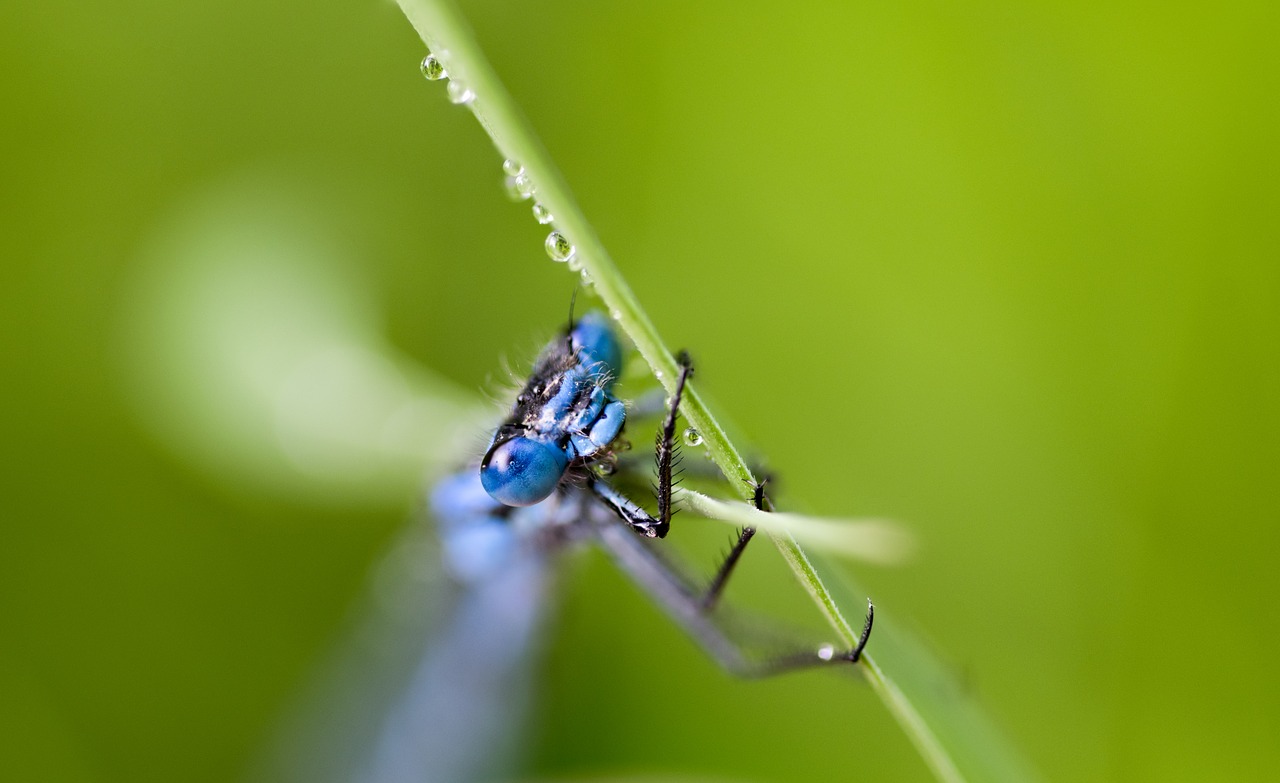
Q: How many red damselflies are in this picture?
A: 0